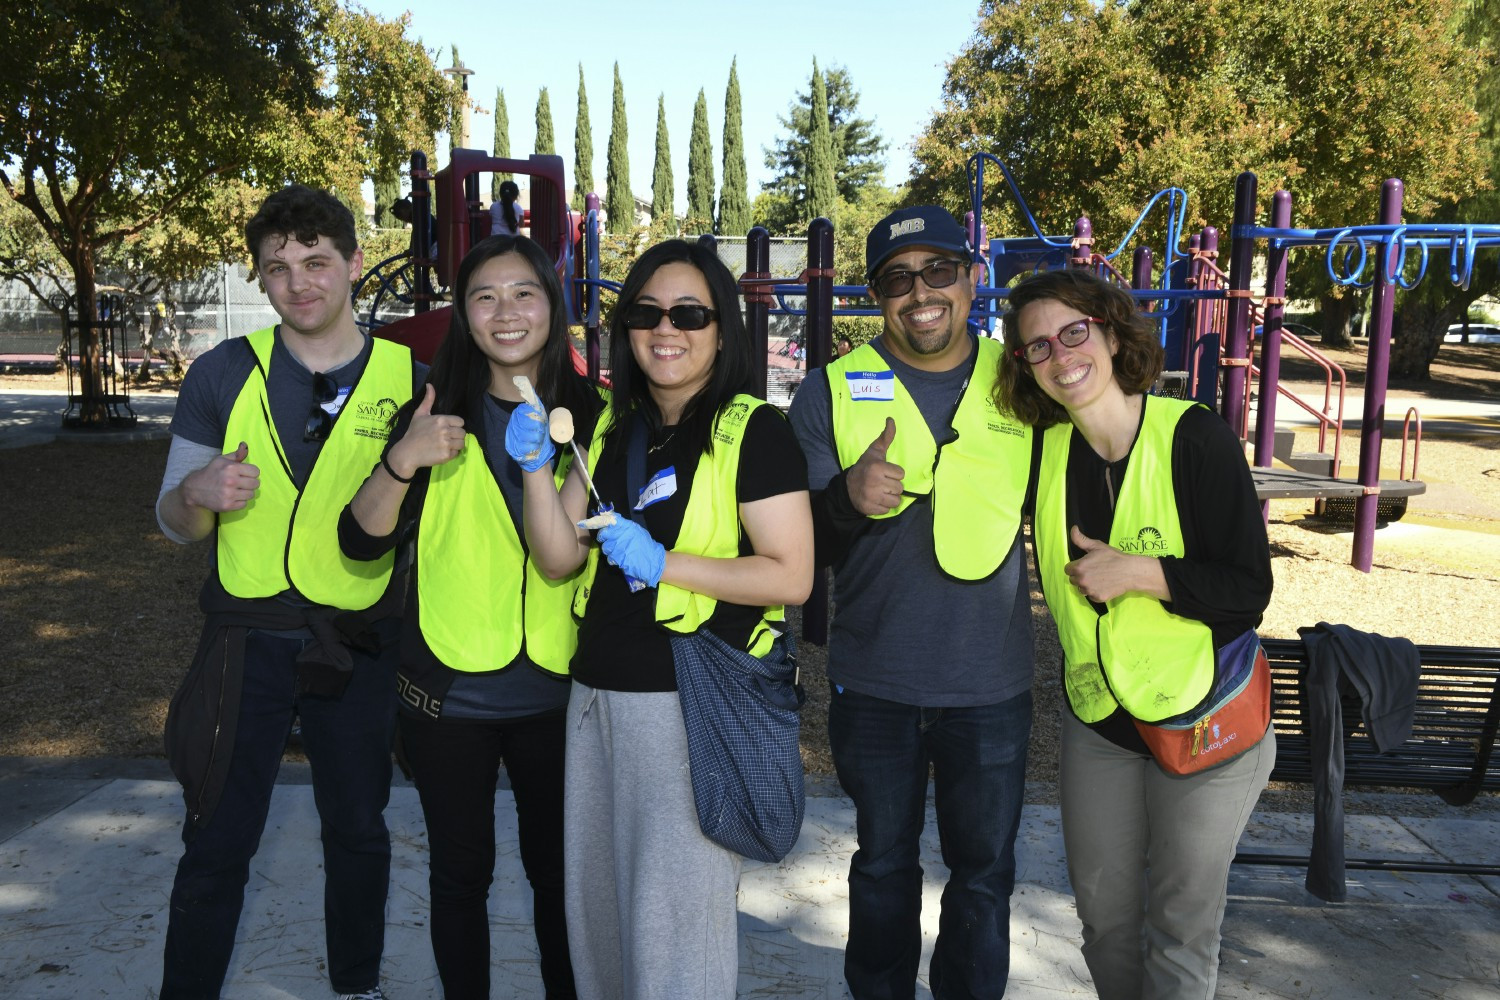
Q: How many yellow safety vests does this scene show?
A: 5